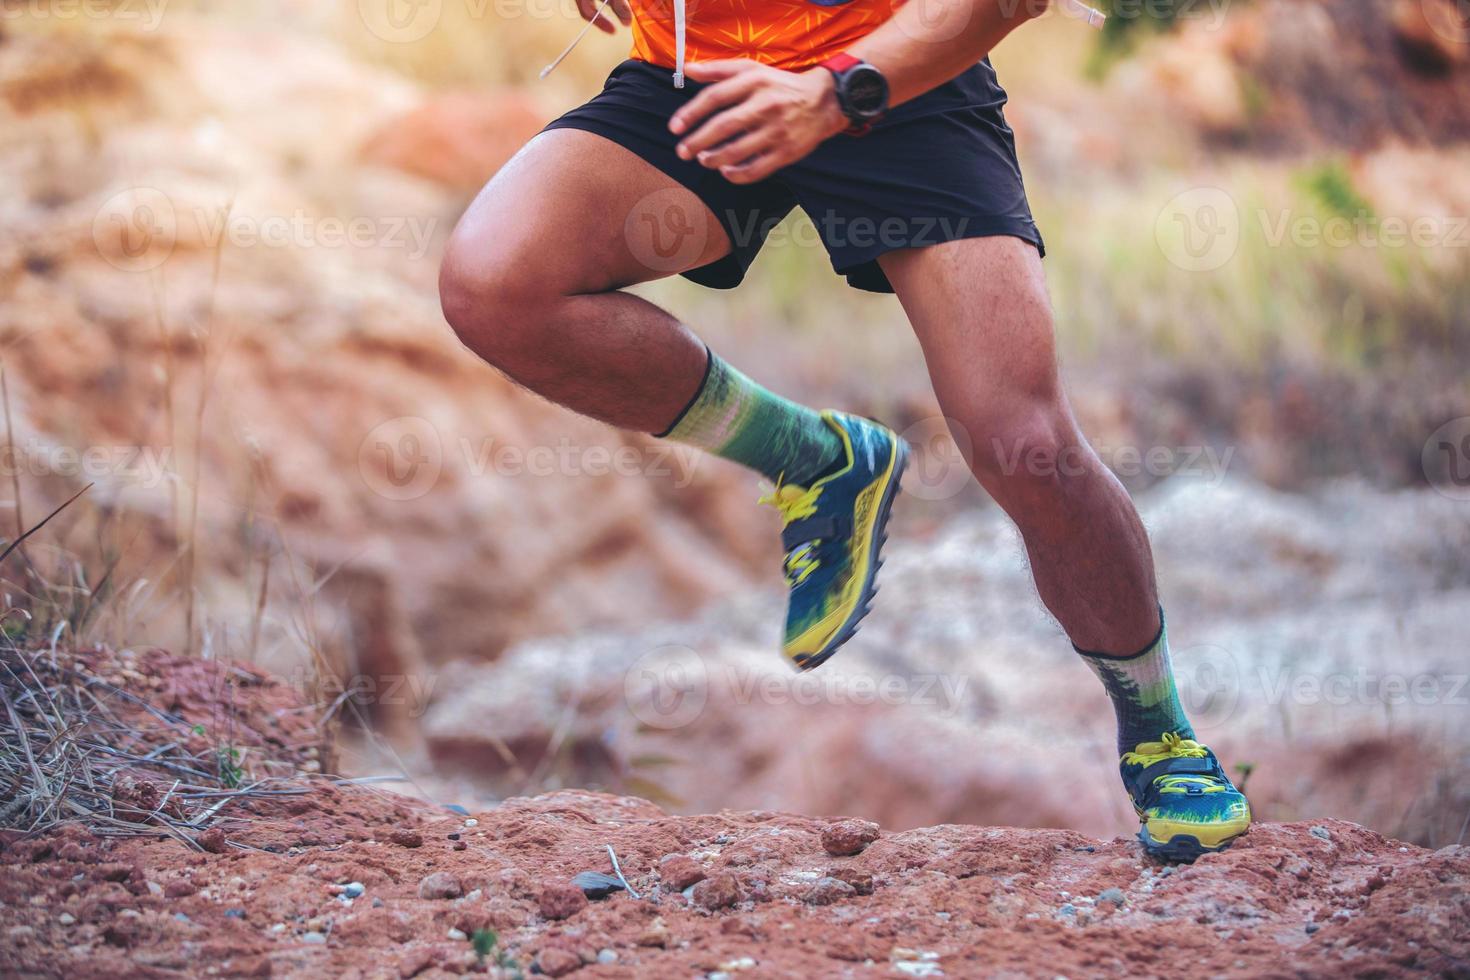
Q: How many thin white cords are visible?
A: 3